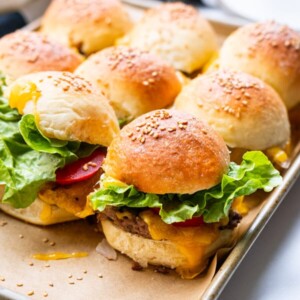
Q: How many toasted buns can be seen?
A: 8